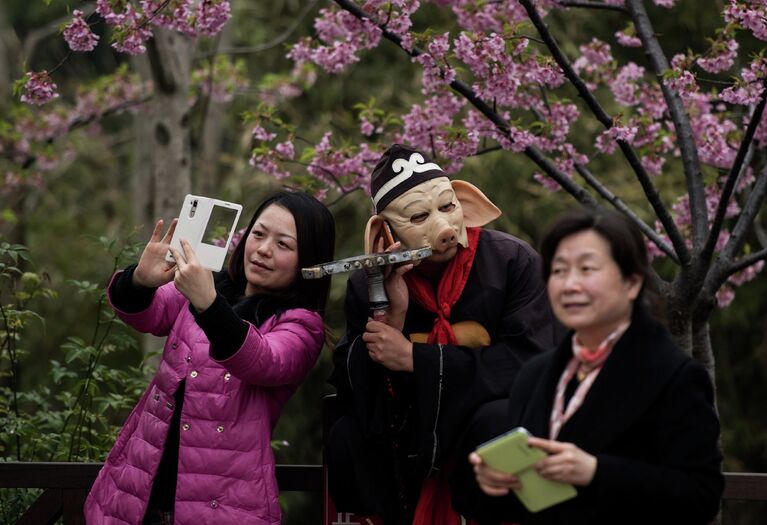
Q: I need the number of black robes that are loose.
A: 1